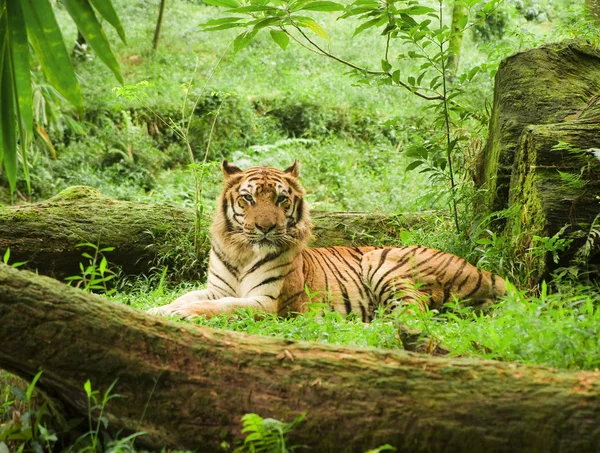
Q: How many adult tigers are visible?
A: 1